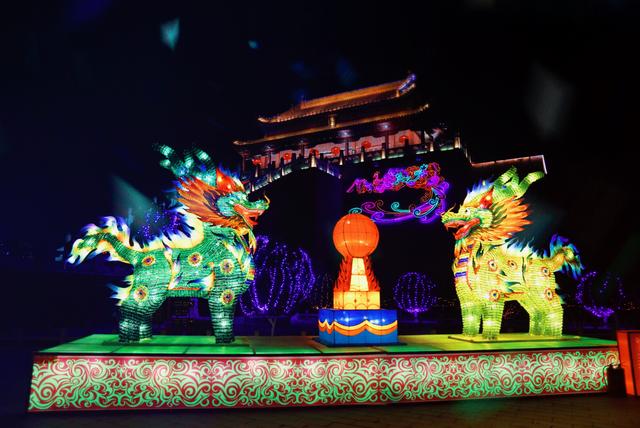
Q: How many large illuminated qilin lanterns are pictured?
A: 2